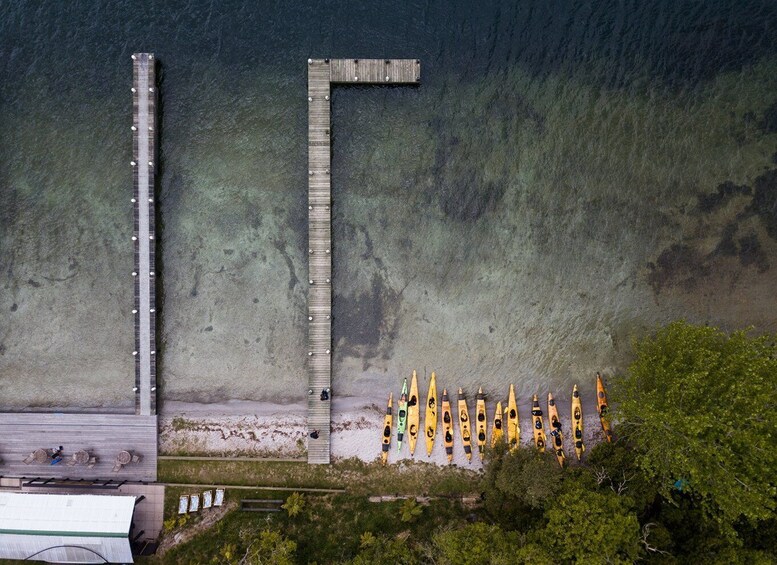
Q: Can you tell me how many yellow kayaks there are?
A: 12